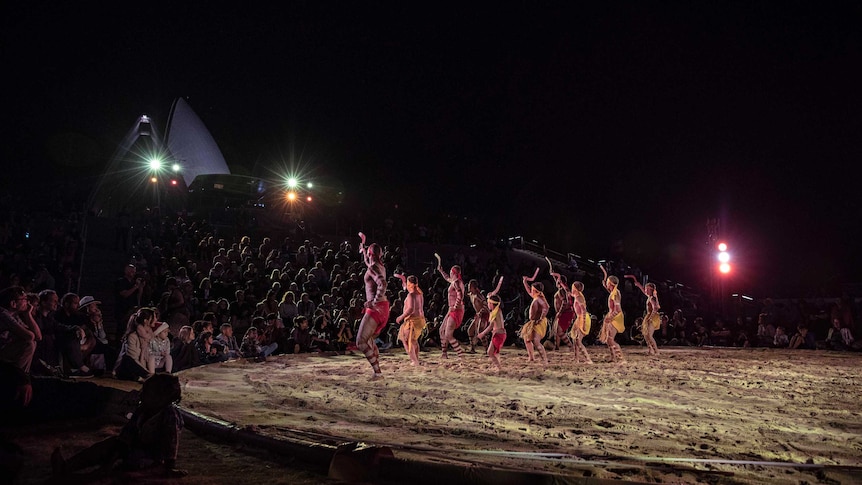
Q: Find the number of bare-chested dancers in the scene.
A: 10